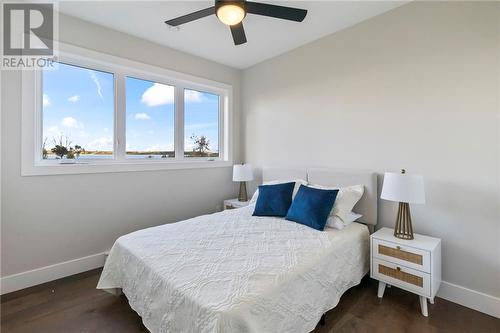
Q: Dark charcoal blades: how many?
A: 3